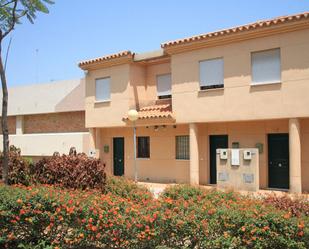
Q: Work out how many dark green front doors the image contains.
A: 3